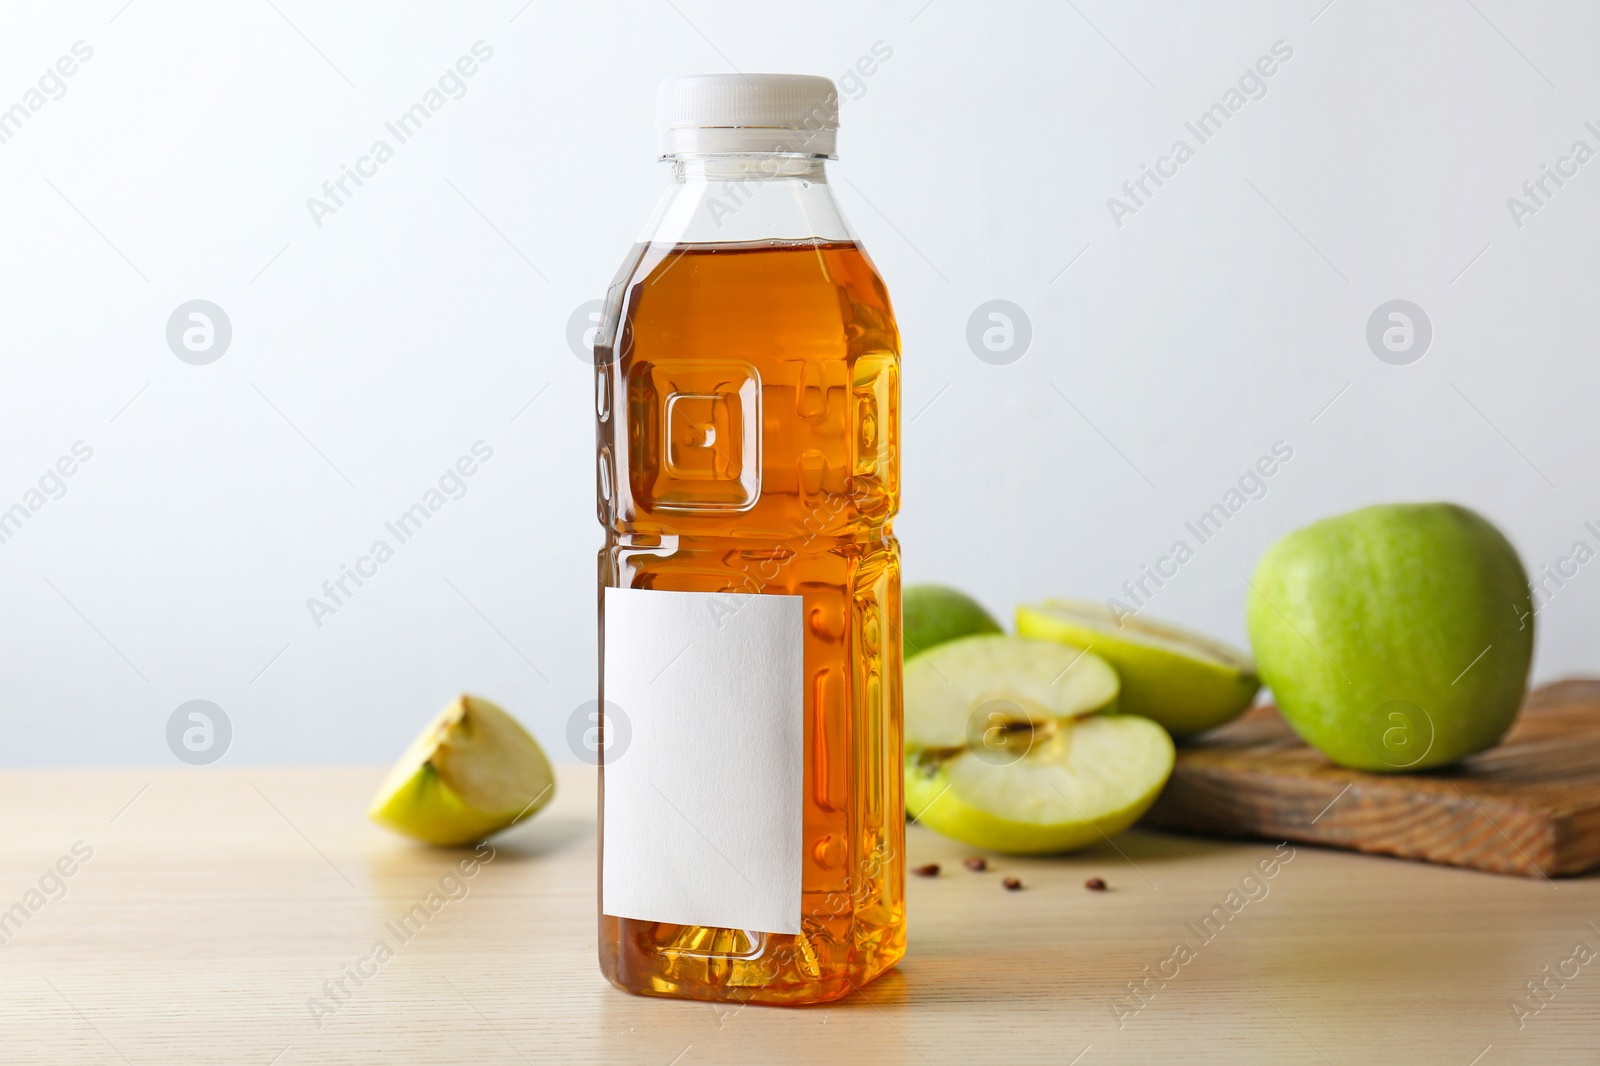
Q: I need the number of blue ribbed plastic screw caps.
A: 0